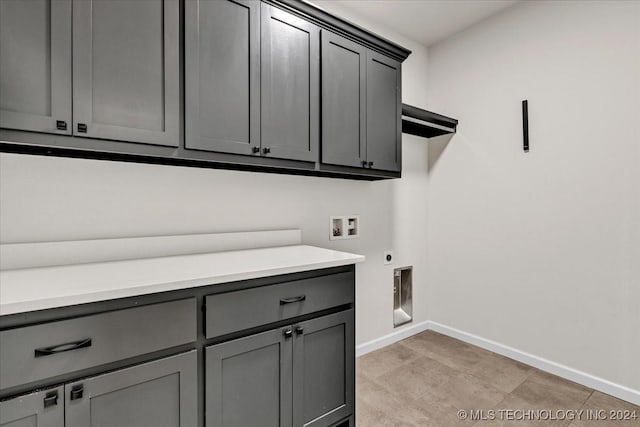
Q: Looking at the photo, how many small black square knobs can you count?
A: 10